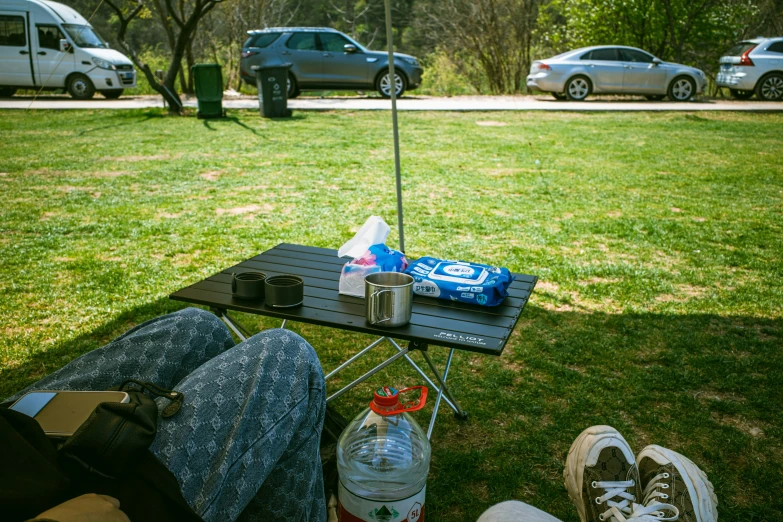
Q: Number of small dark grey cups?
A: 2